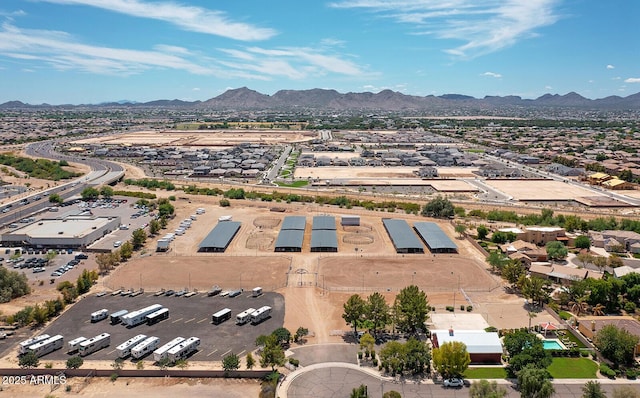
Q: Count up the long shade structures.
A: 5